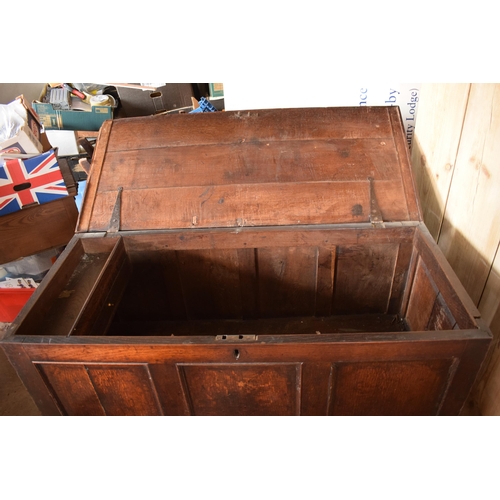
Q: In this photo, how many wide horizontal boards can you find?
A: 3